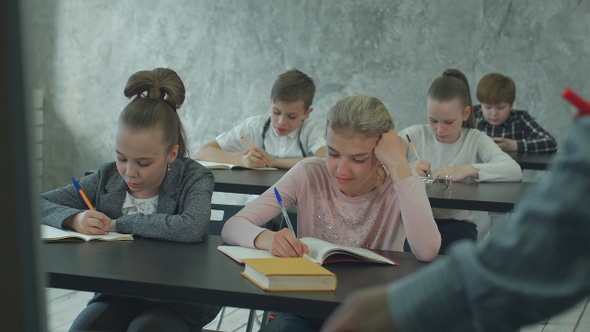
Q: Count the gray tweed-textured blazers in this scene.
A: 1